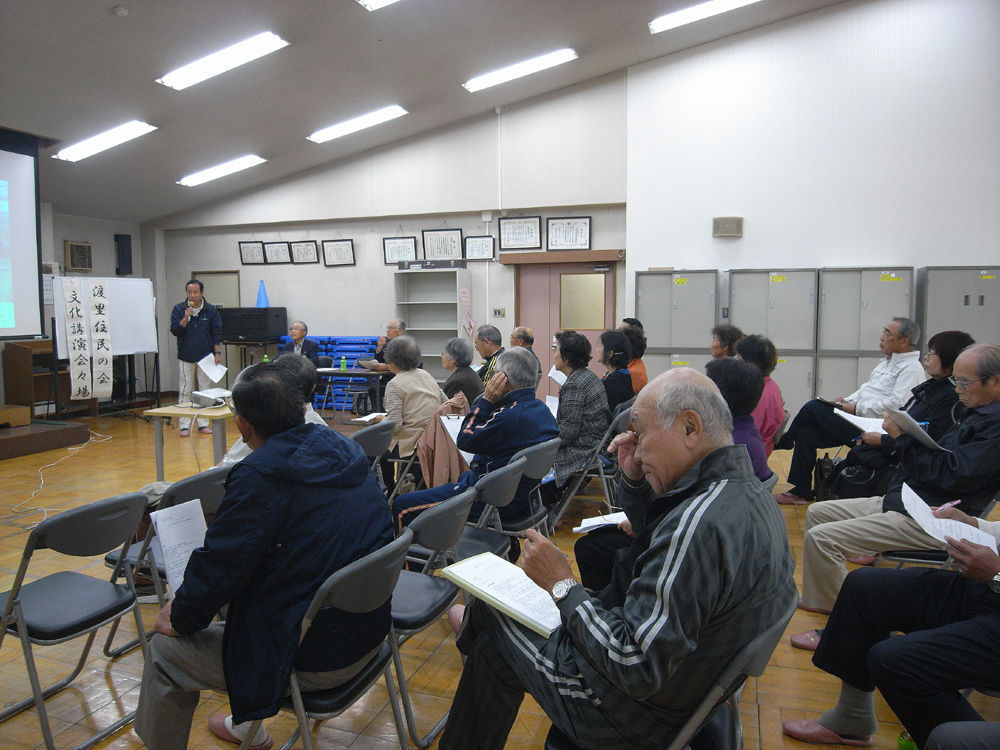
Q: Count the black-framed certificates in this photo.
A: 9